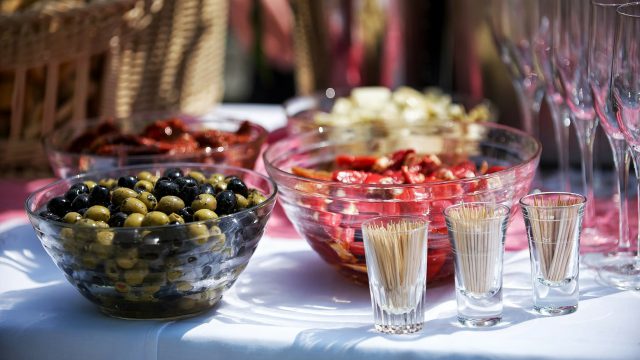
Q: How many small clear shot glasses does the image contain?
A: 3